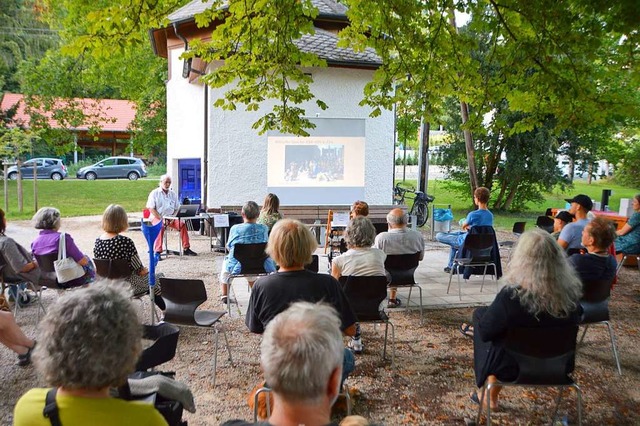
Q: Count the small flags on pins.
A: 0